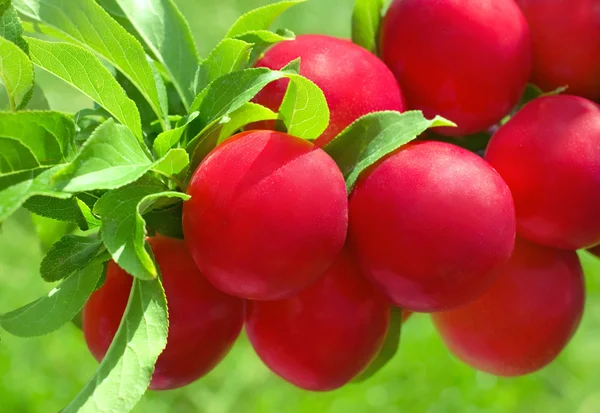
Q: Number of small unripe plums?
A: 0